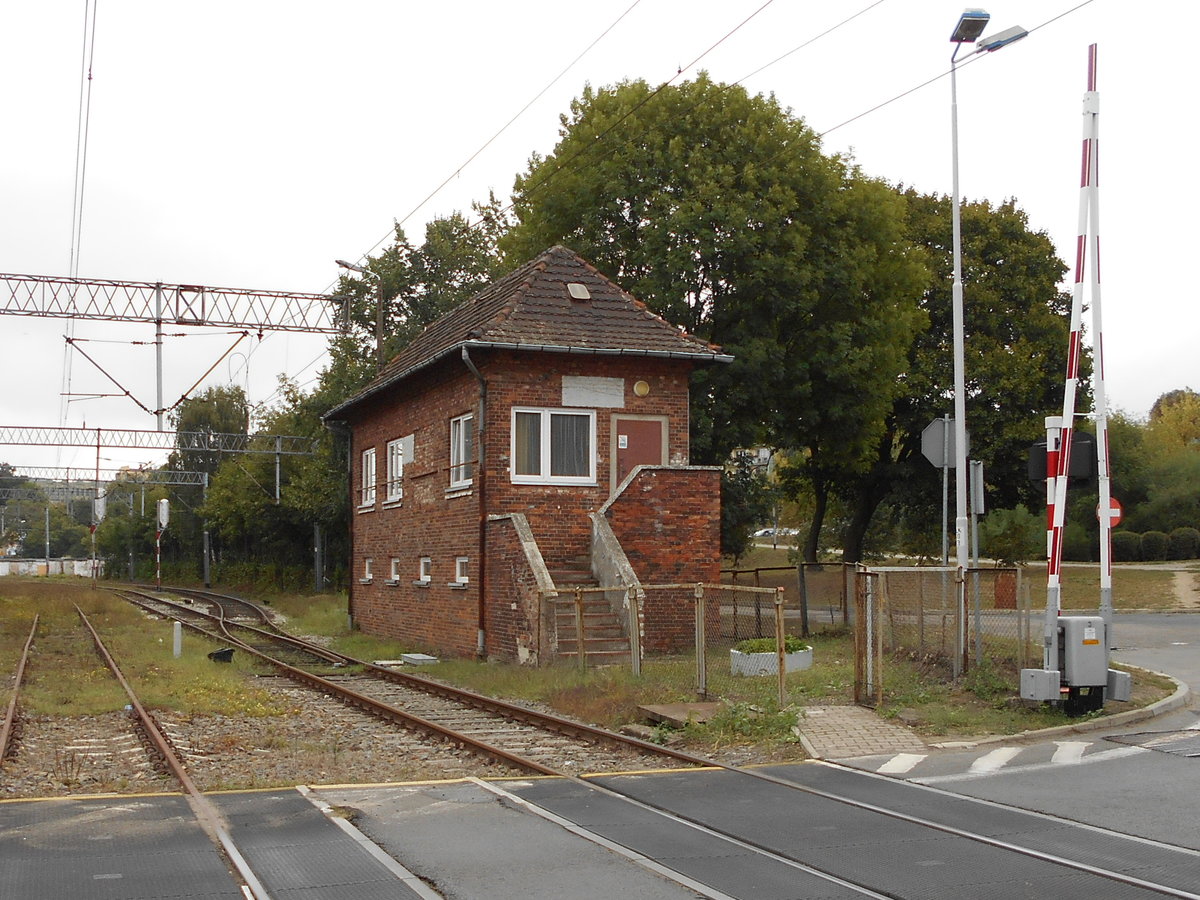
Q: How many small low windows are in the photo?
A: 4